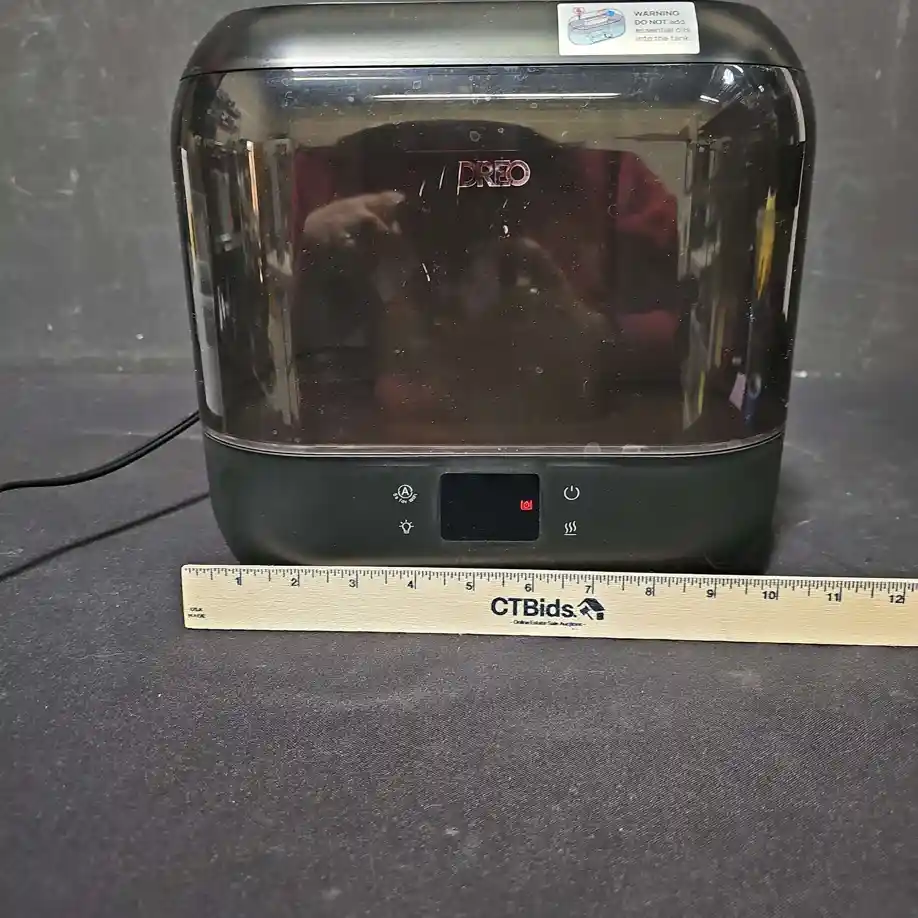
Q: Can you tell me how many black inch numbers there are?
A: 12